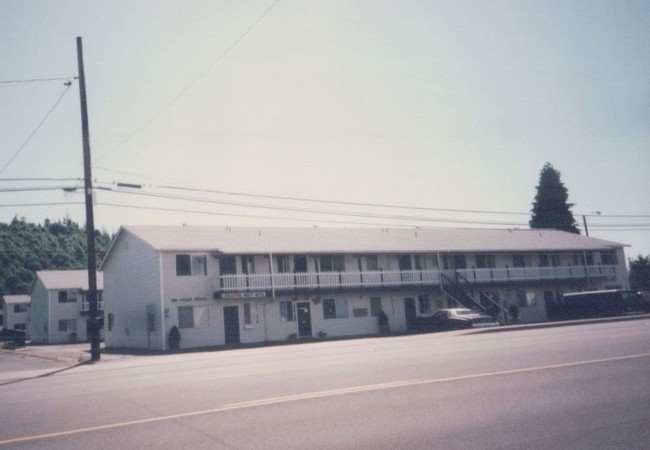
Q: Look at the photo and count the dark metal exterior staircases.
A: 1